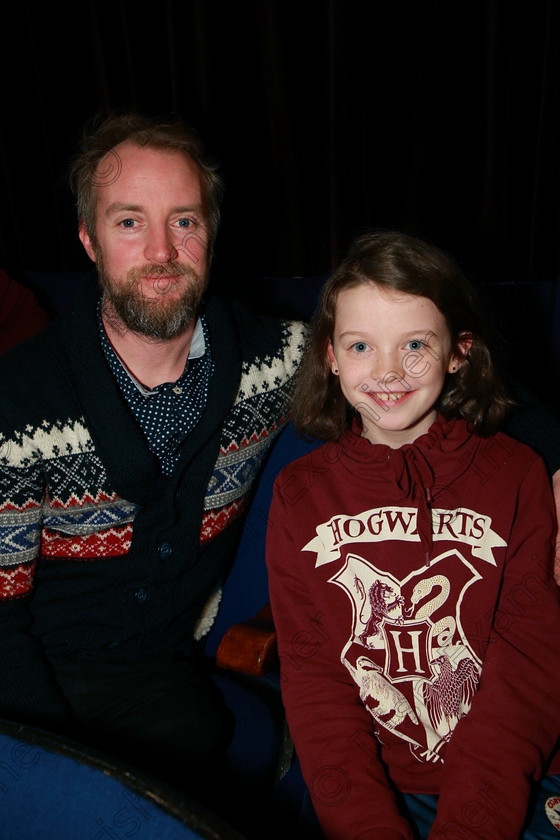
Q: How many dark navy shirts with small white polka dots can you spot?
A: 1